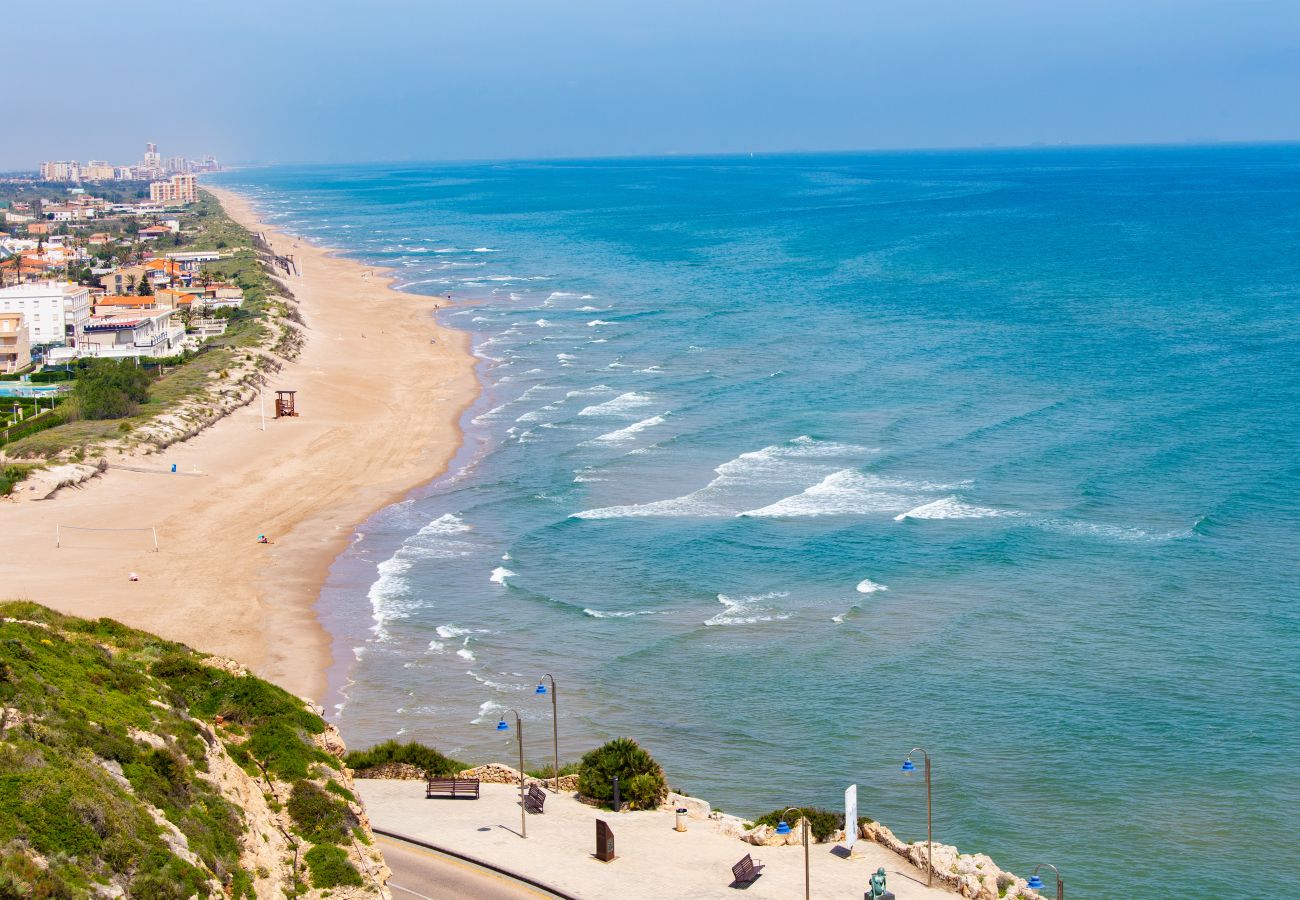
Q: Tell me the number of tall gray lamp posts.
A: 5